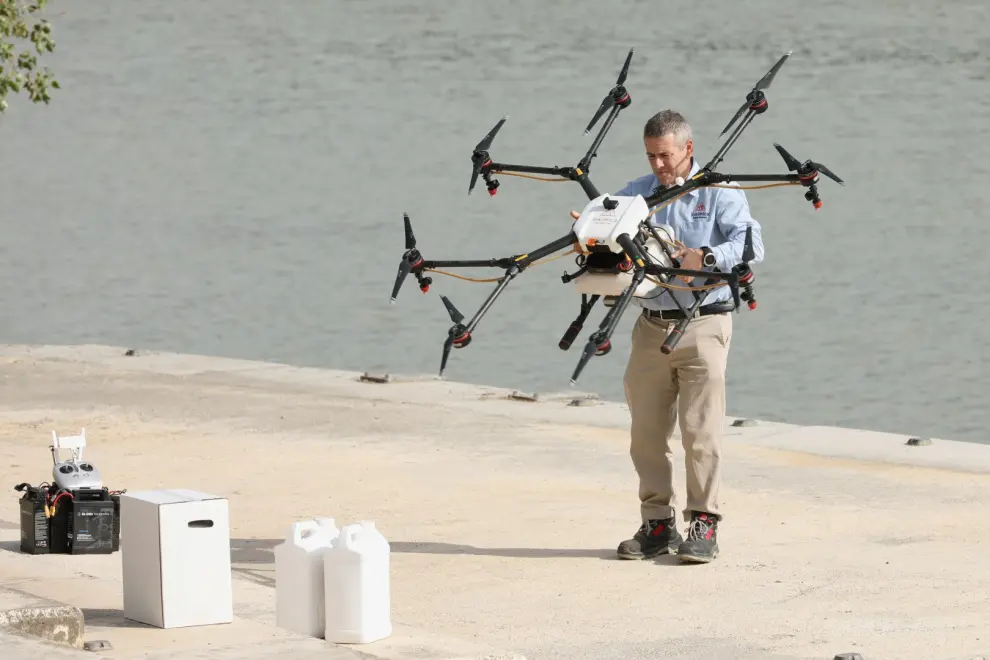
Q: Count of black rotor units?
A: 8